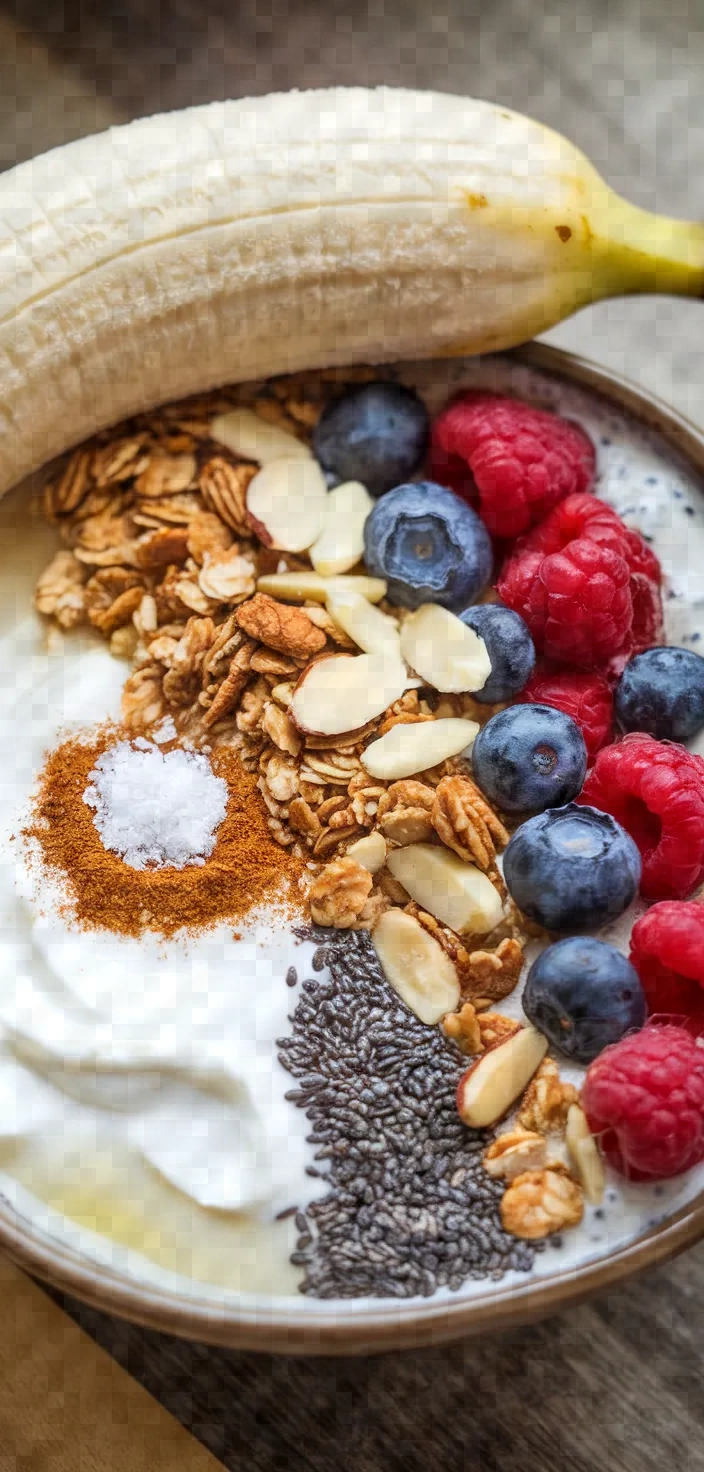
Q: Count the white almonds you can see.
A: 13